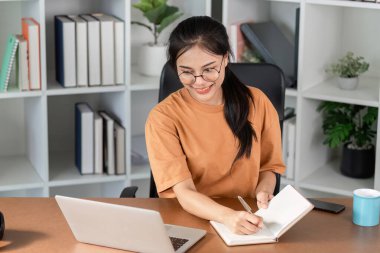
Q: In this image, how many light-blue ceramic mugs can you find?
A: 1